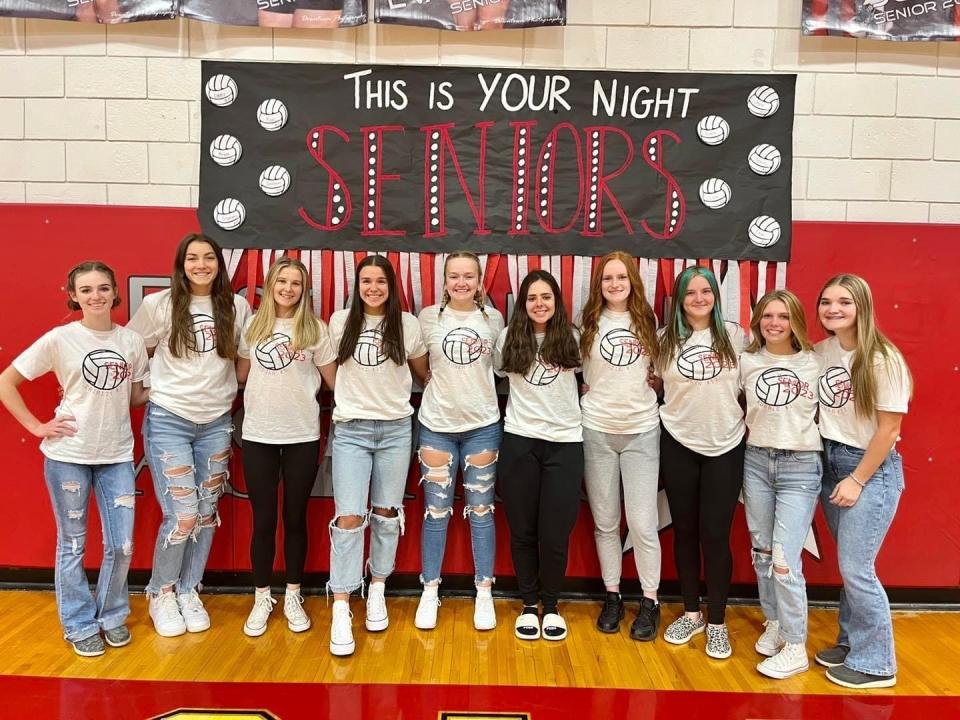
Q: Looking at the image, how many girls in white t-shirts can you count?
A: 10